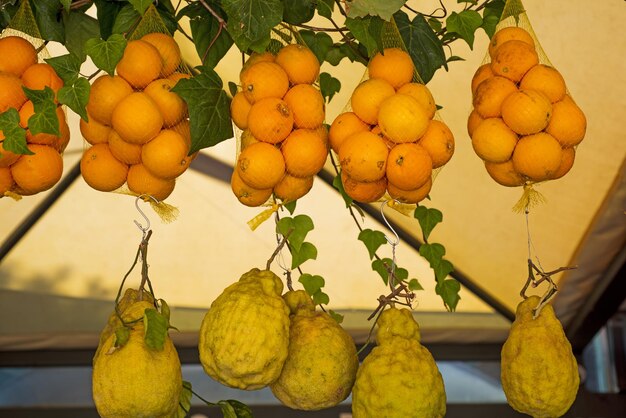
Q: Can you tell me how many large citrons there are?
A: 5